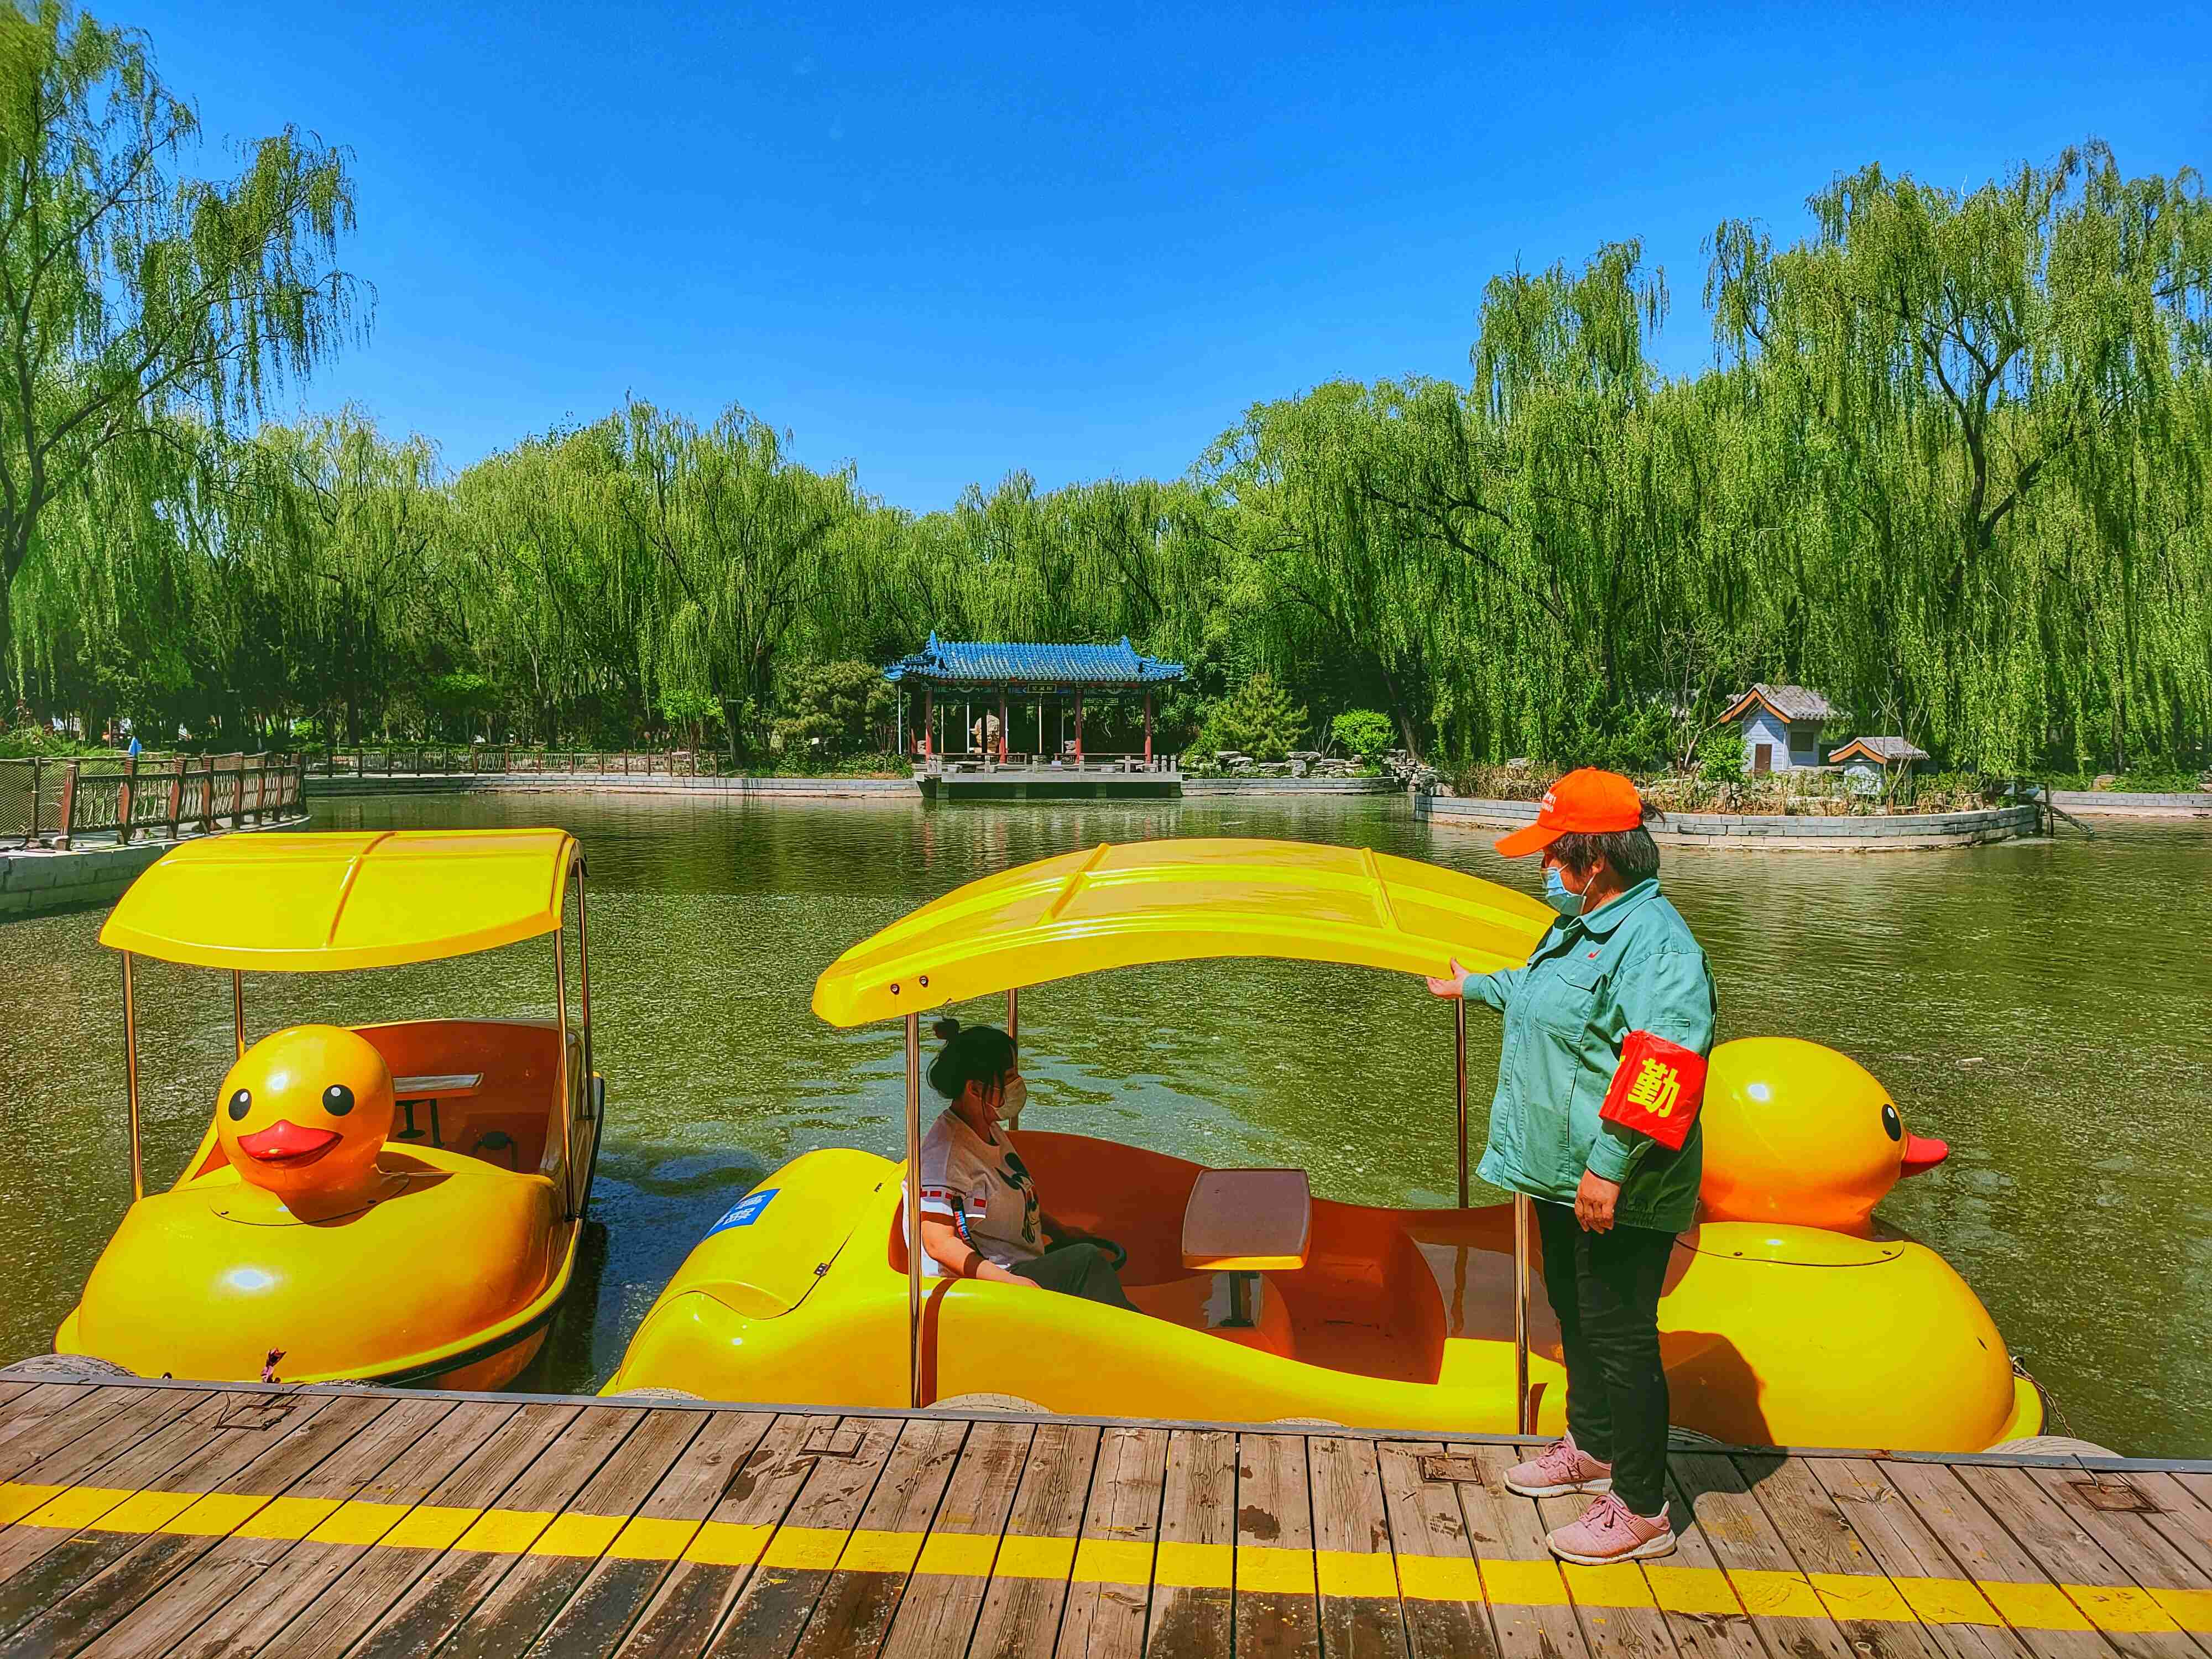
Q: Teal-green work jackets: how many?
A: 1